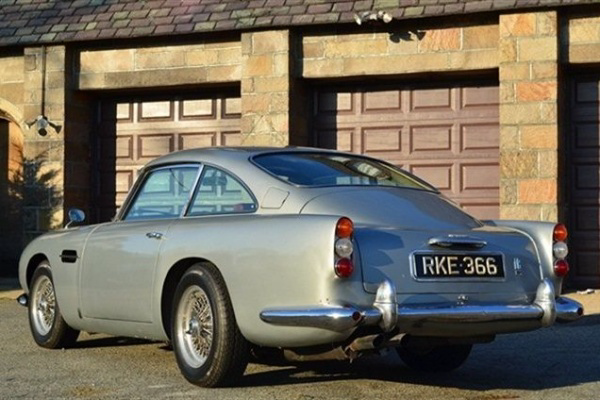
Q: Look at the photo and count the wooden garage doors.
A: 3